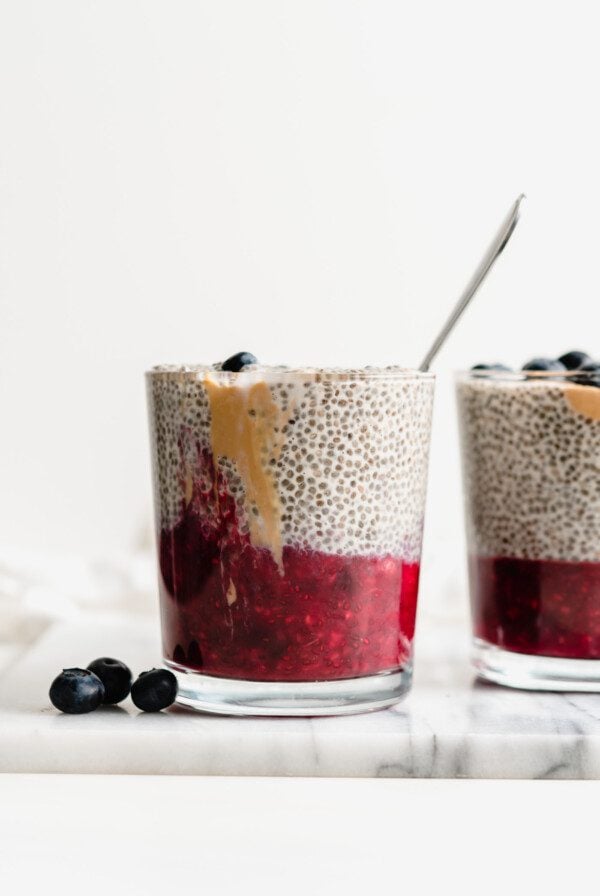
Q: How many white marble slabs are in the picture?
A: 1